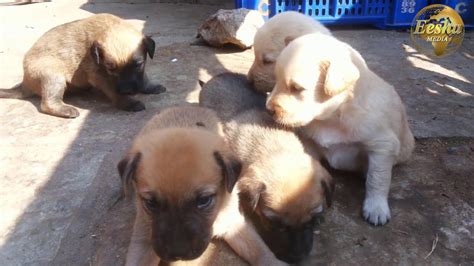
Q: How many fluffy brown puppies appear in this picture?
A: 3